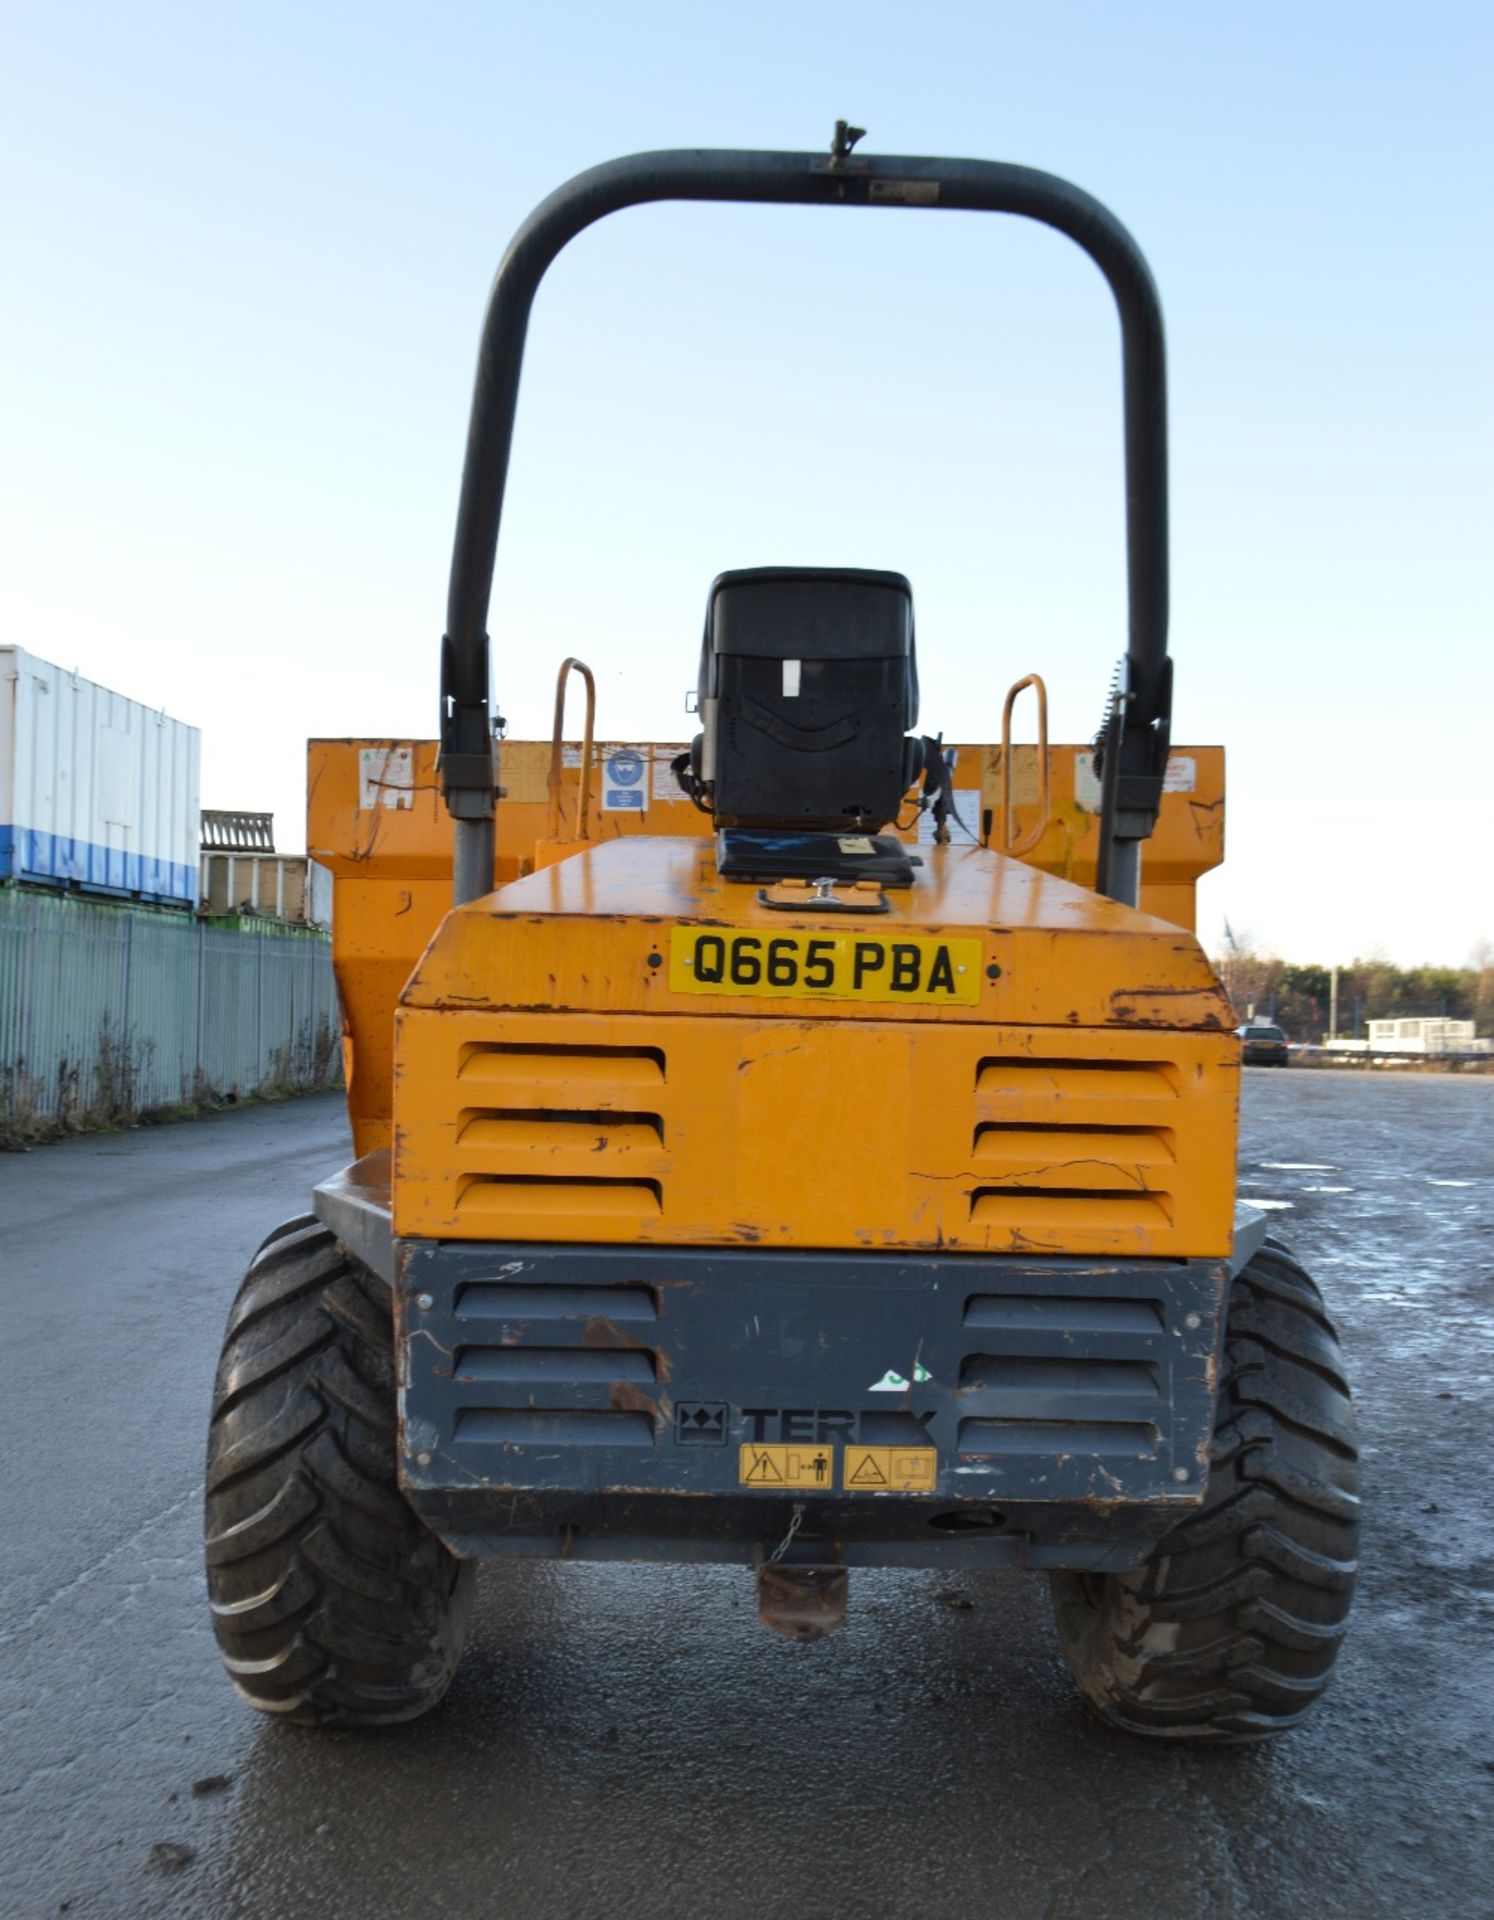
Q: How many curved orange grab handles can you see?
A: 2